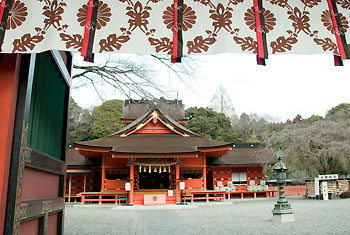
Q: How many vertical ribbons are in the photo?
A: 5